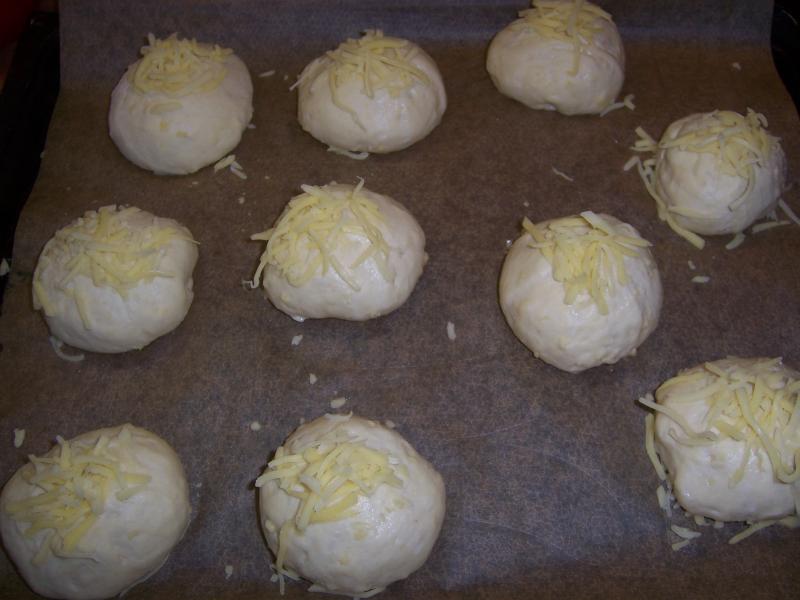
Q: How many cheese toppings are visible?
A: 10